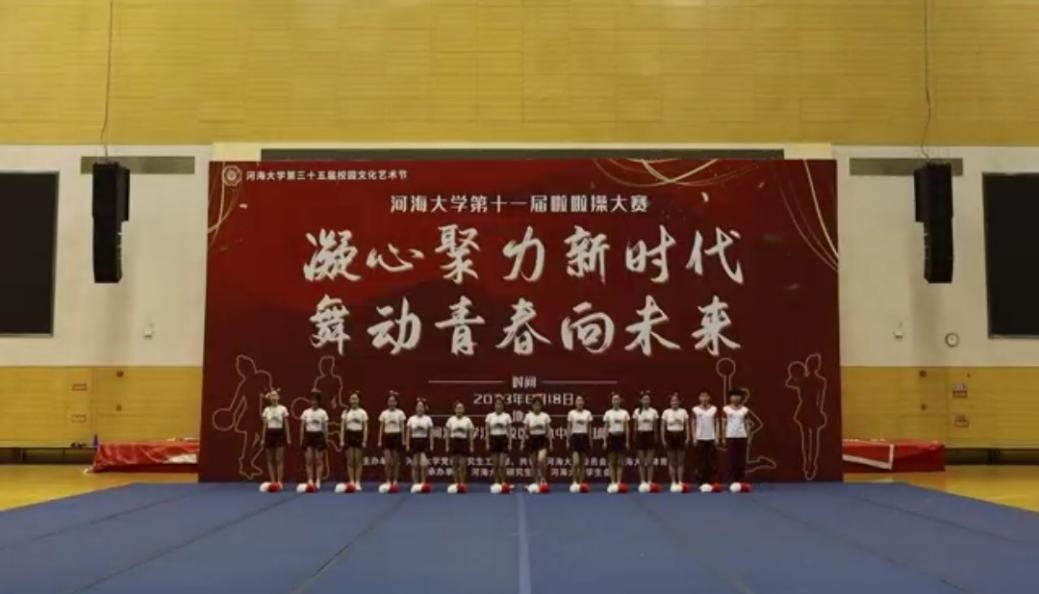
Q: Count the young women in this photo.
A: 12